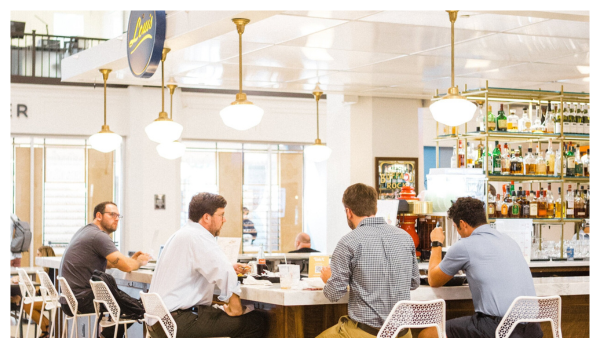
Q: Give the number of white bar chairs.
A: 7